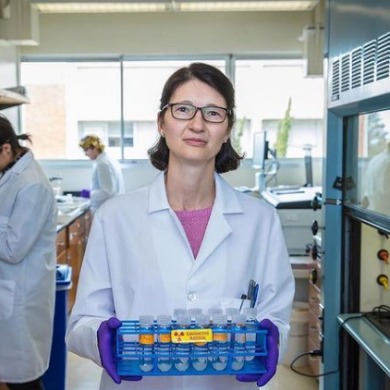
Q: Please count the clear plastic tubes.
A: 11